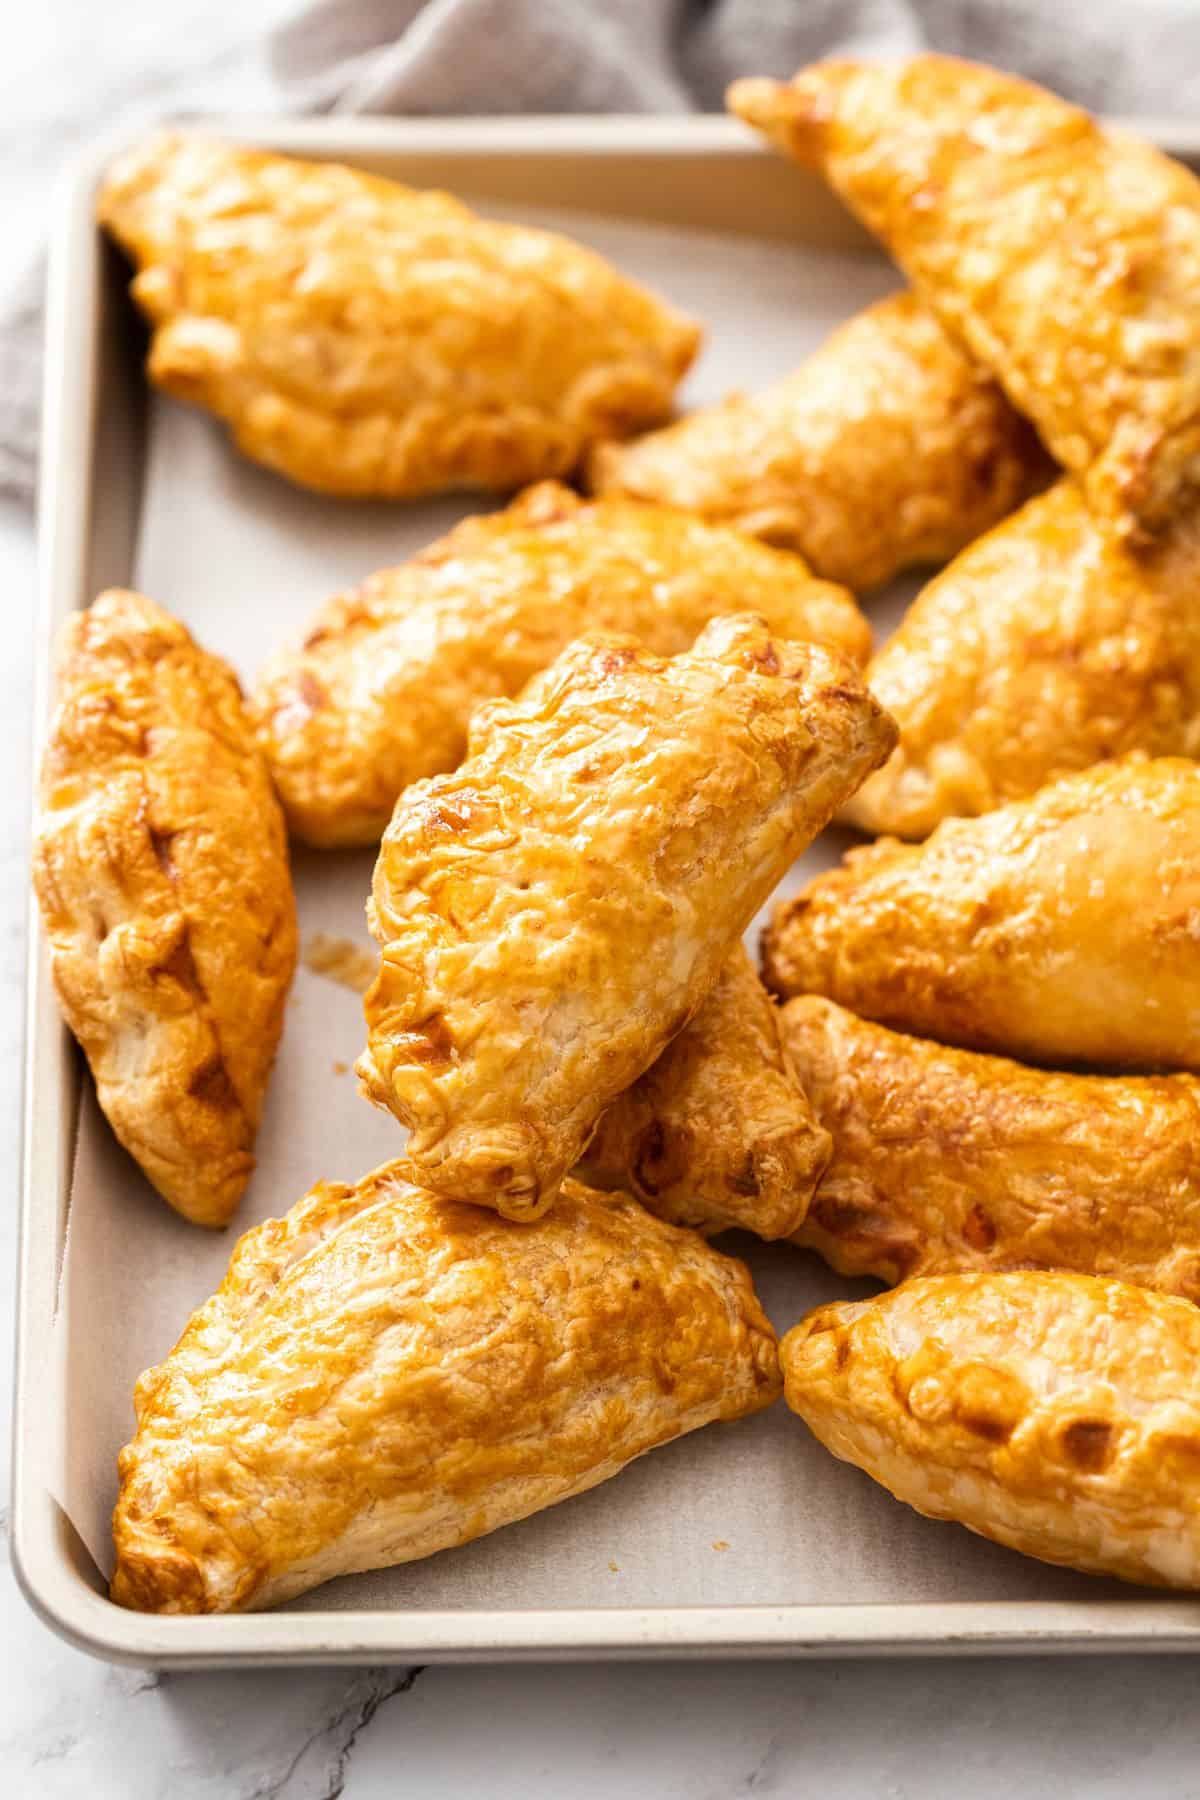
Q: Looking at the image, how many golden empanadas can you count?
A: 12